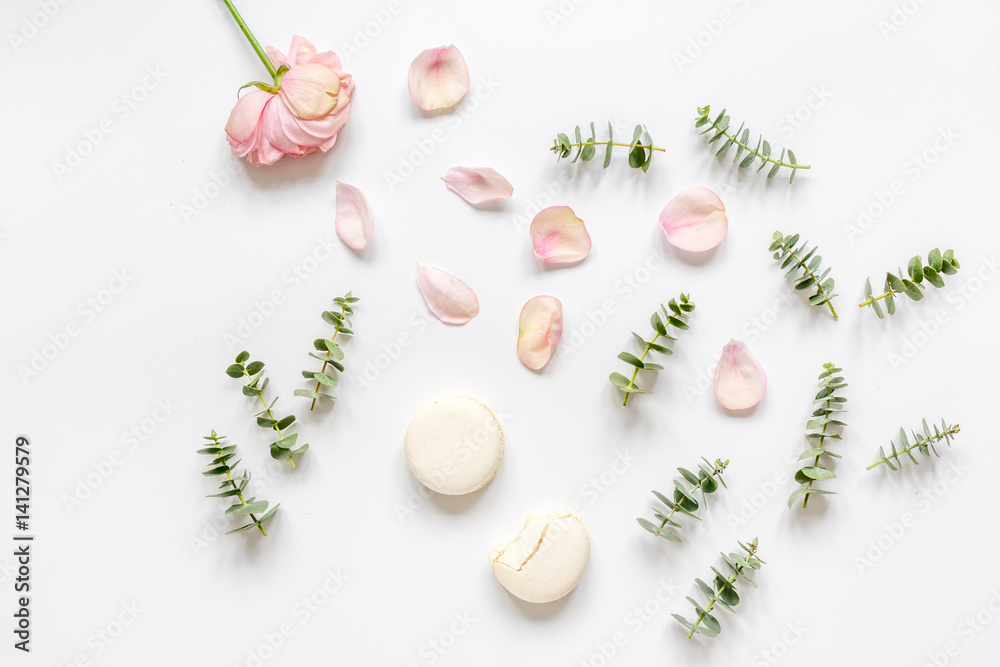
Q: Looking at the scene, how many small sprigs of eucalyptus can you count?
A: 12